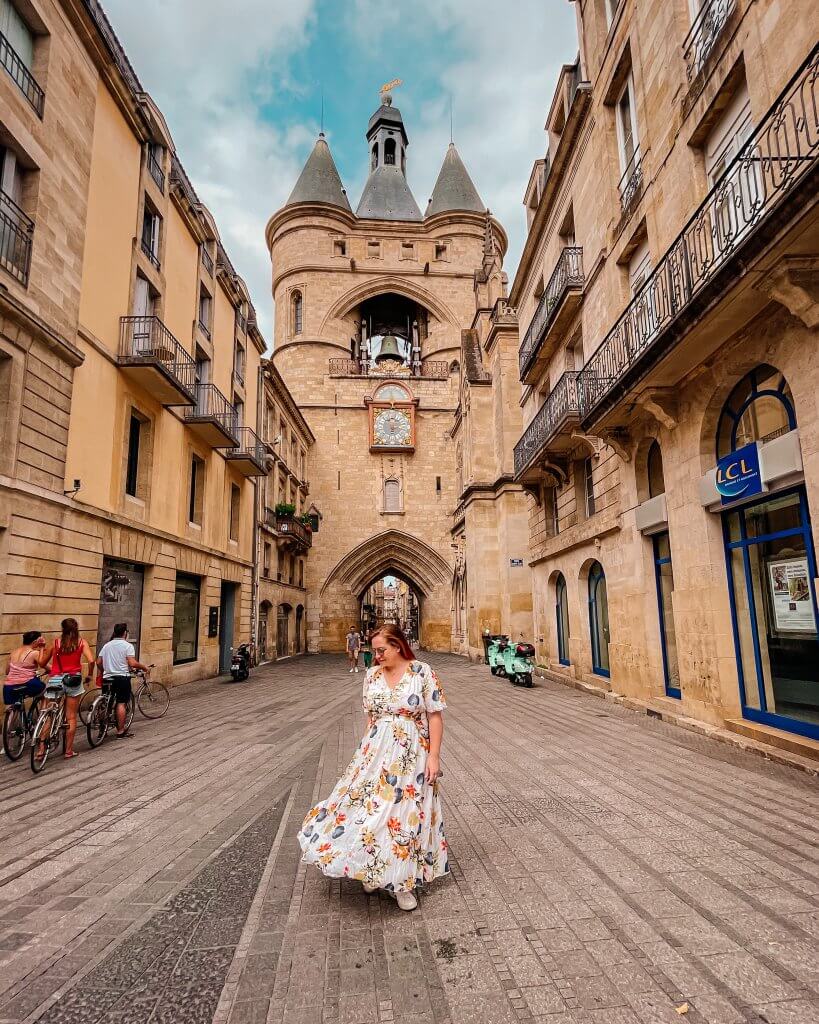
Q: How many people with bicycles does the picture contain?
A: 3